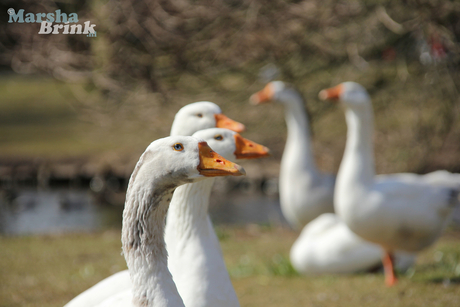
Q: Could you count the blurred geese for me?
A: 3